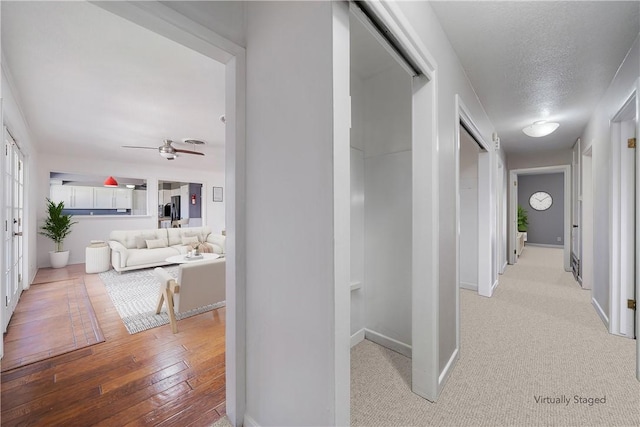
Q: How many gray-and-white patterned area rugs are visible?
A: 1